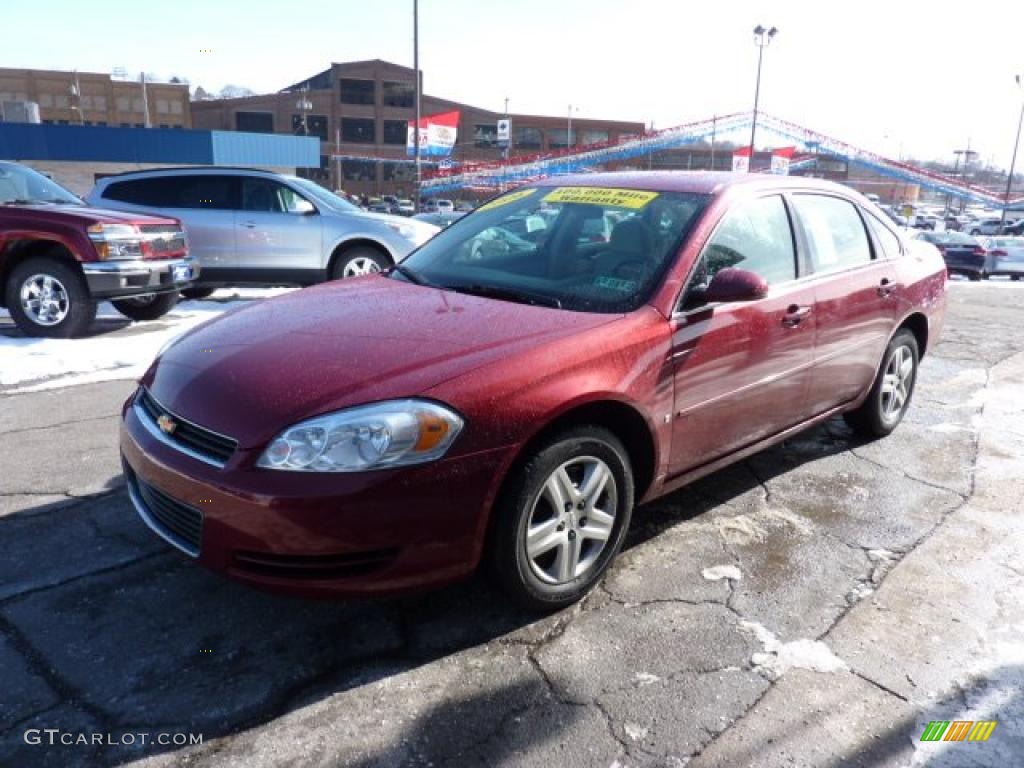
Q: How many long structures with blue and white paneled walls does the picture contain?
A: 1